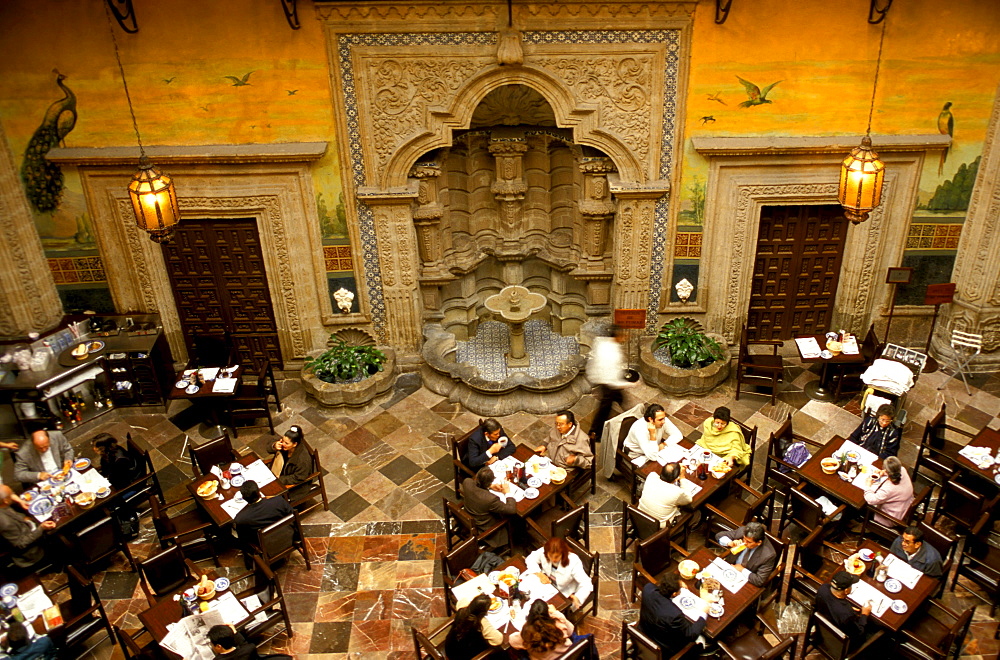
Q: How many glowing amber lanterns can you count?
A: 2